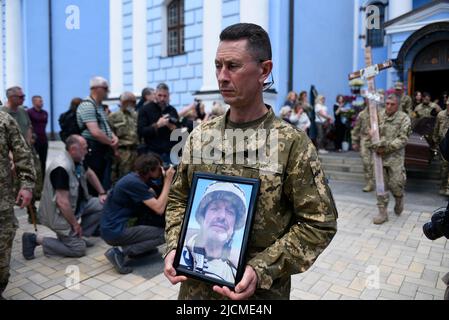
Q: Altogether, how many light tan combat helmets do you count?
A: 1